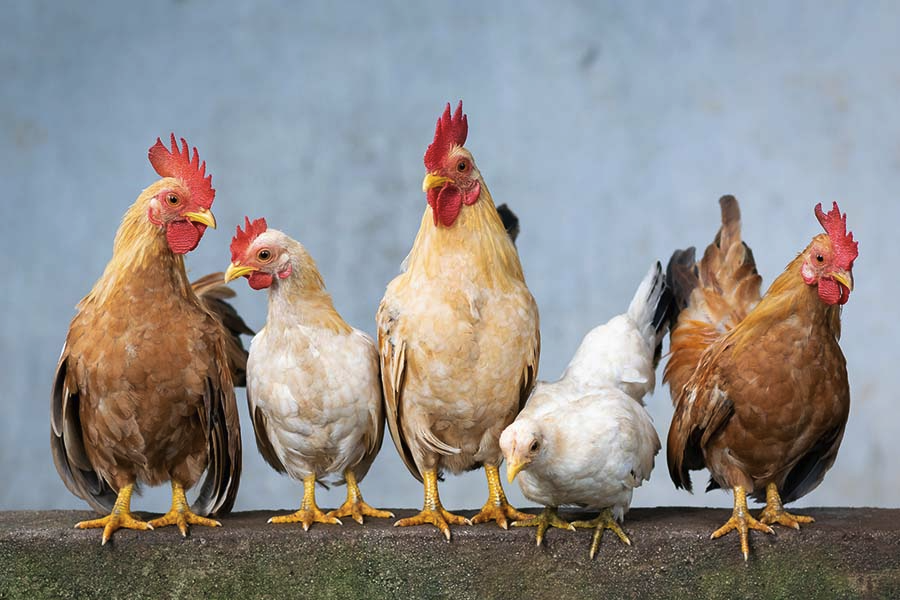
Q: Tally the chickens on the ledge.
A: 5